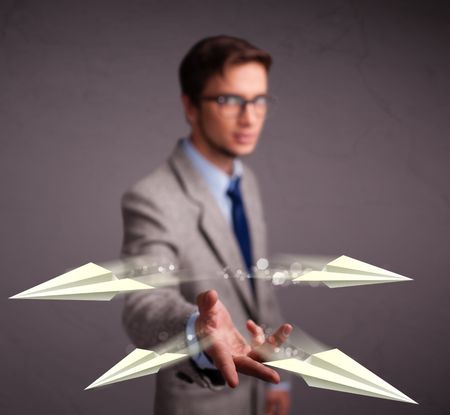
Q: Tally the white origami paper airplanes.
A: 4